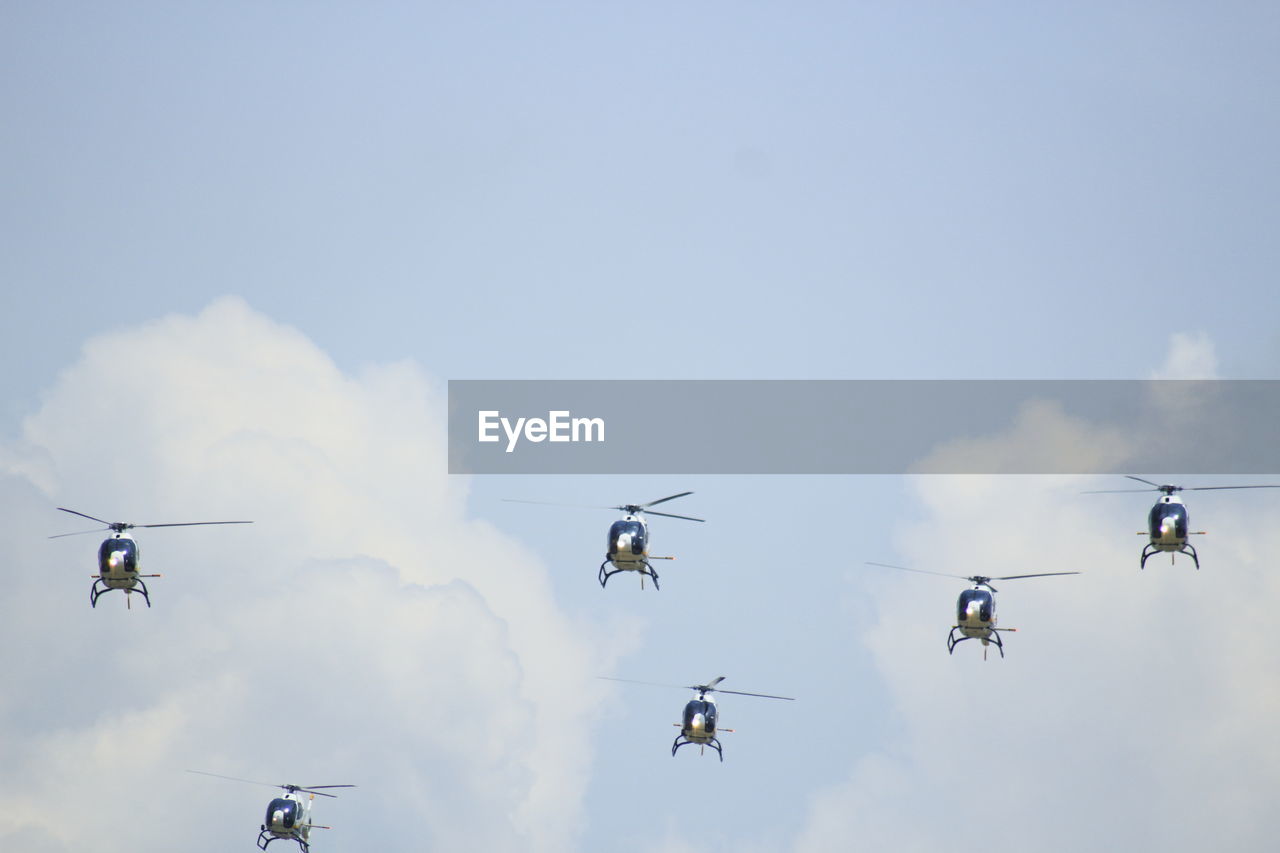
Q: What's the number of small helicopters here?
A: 6